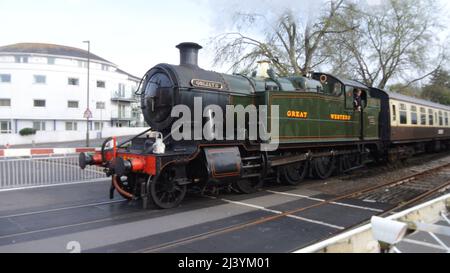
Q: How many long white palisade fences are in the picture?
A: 1